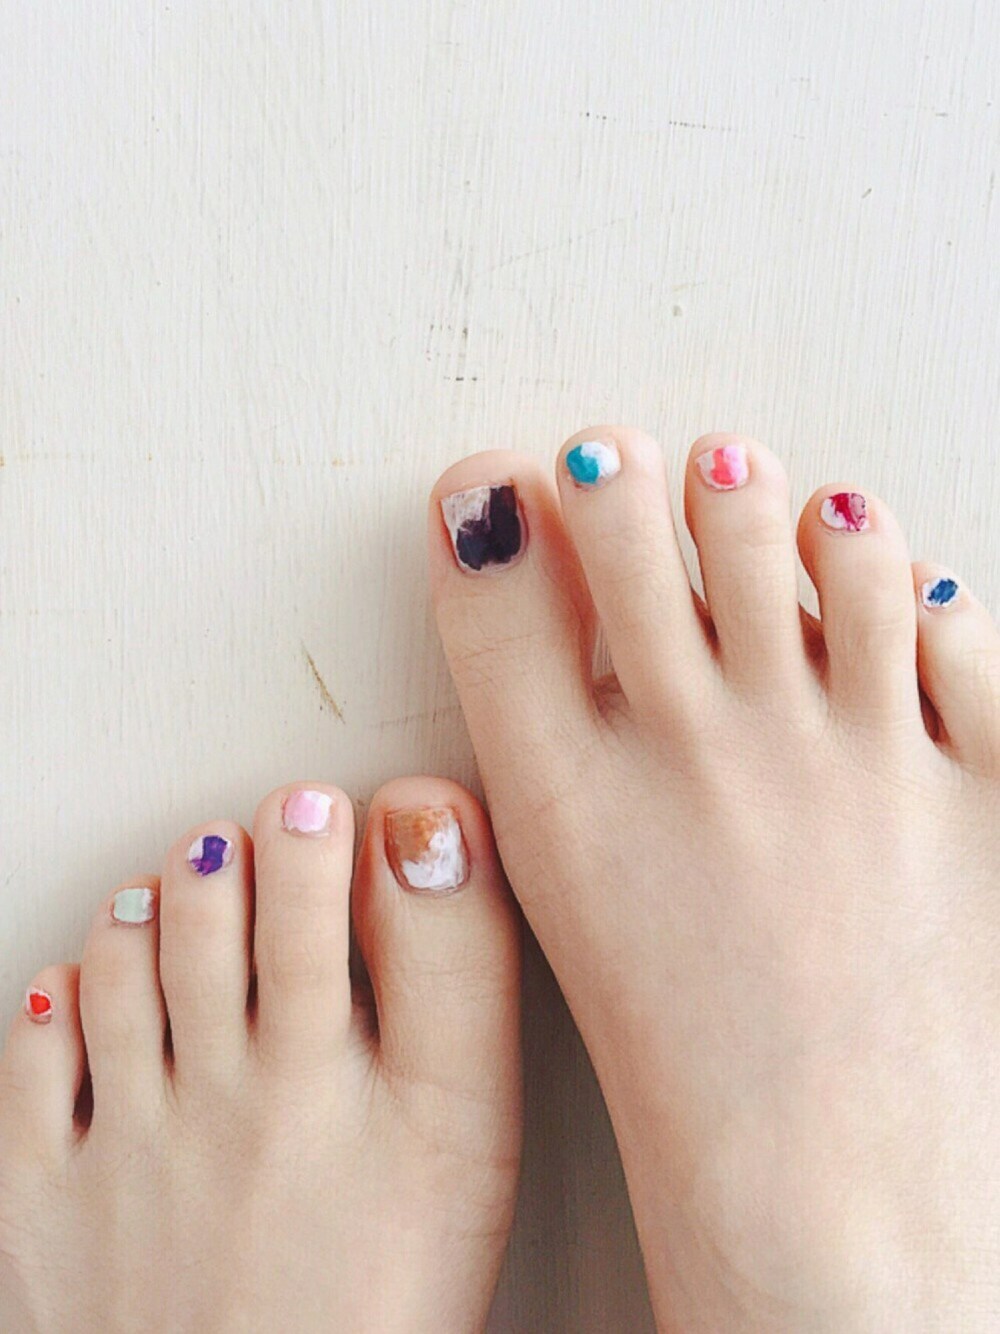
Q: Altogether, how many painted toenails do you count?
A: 10